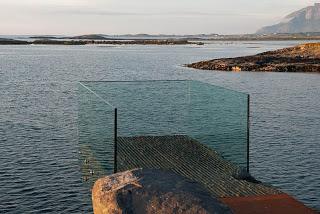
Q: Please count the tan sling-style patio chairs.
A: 0